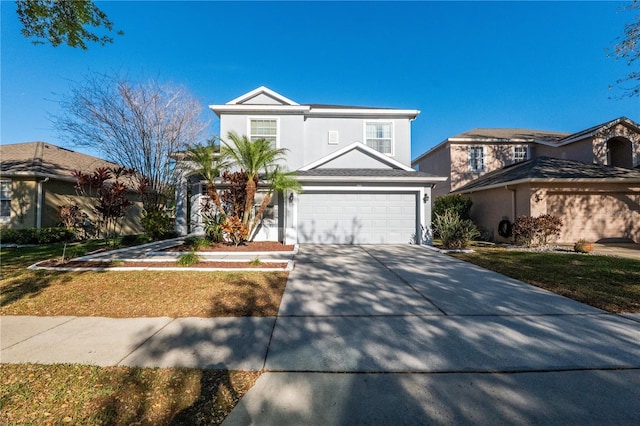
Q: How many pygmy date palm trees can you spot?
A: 3